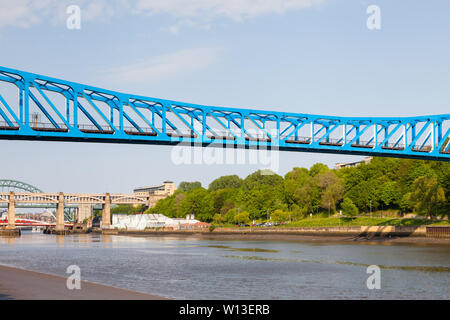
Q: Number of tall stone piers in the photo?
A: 3